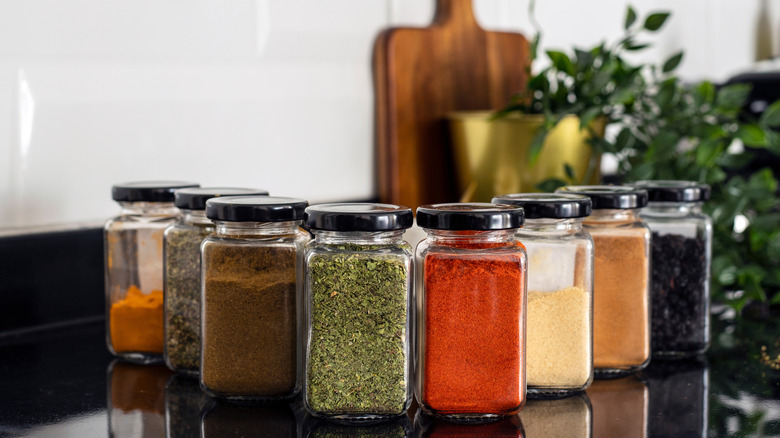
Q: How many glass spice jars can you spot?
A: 8